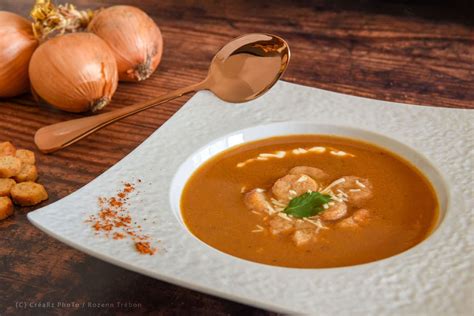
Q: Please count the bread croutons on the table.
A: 7